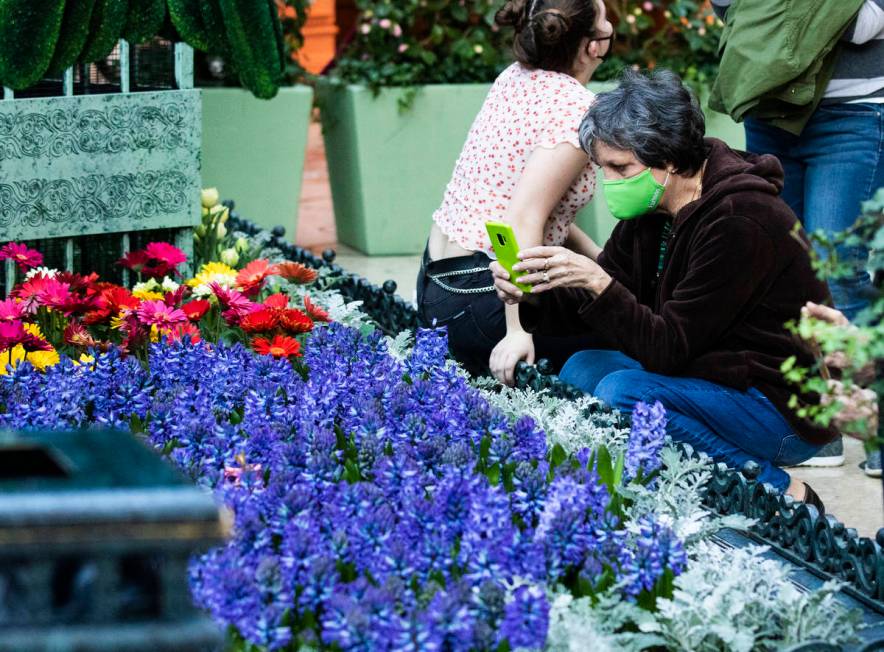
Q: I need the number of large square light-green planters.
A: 3